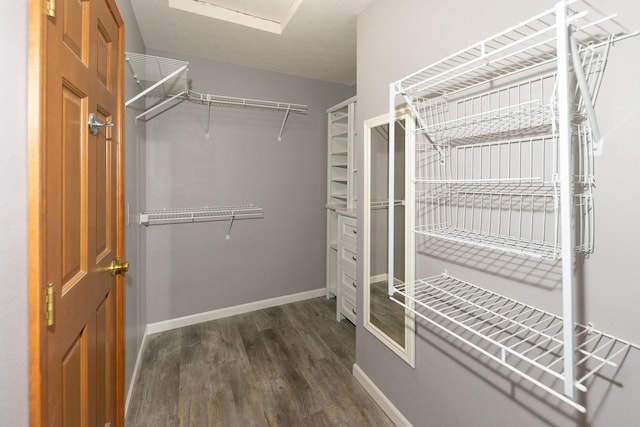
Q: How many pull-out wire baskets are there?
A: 3